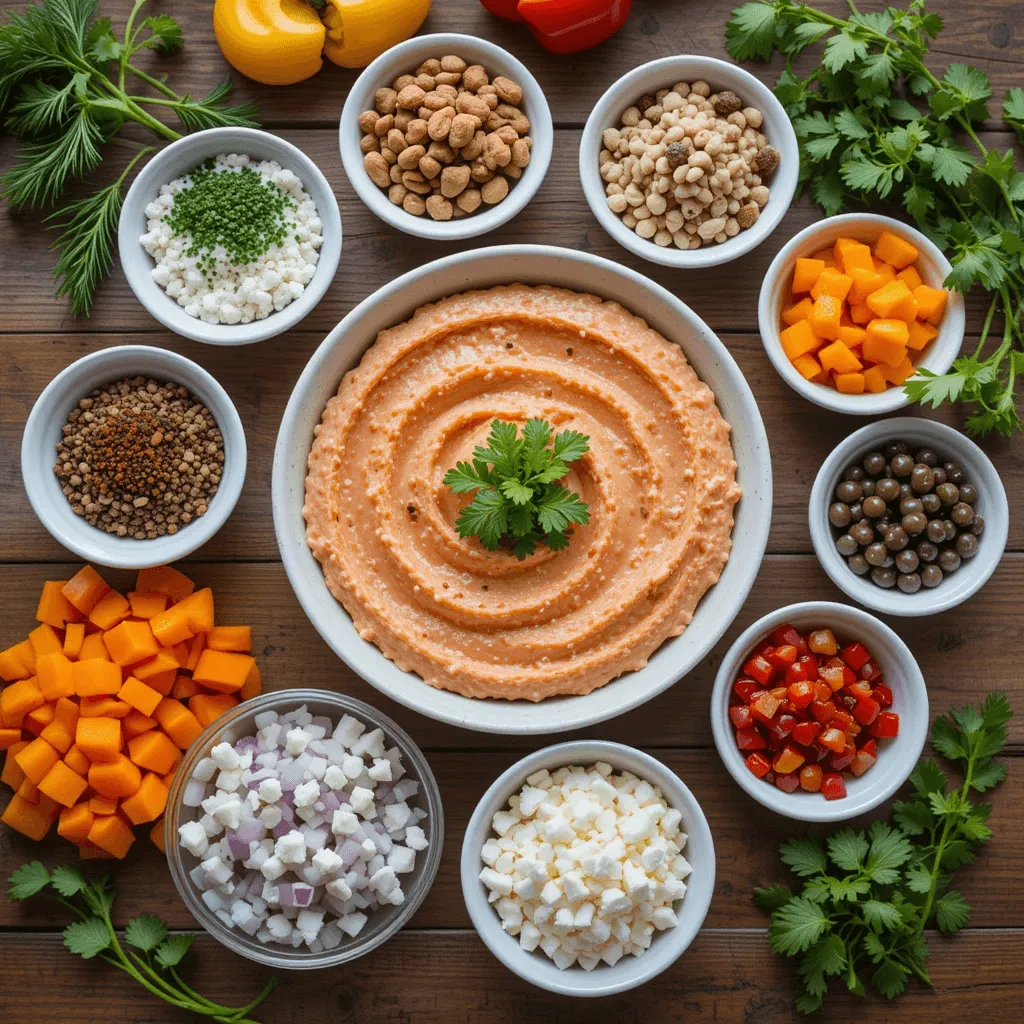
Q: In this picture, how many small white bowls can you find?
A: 8